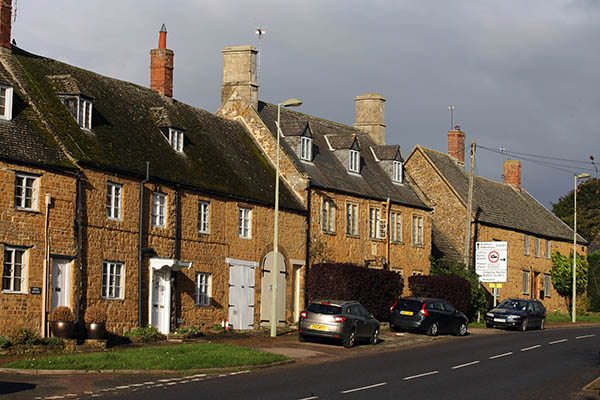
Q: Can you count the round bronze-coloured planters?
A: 2